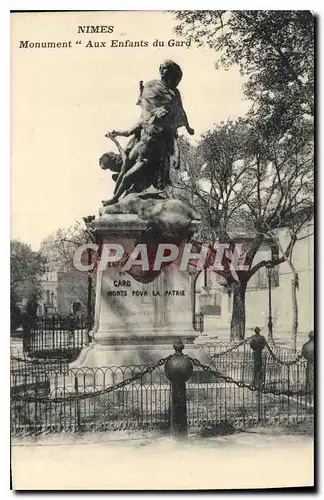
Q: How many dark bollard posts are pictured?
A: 3